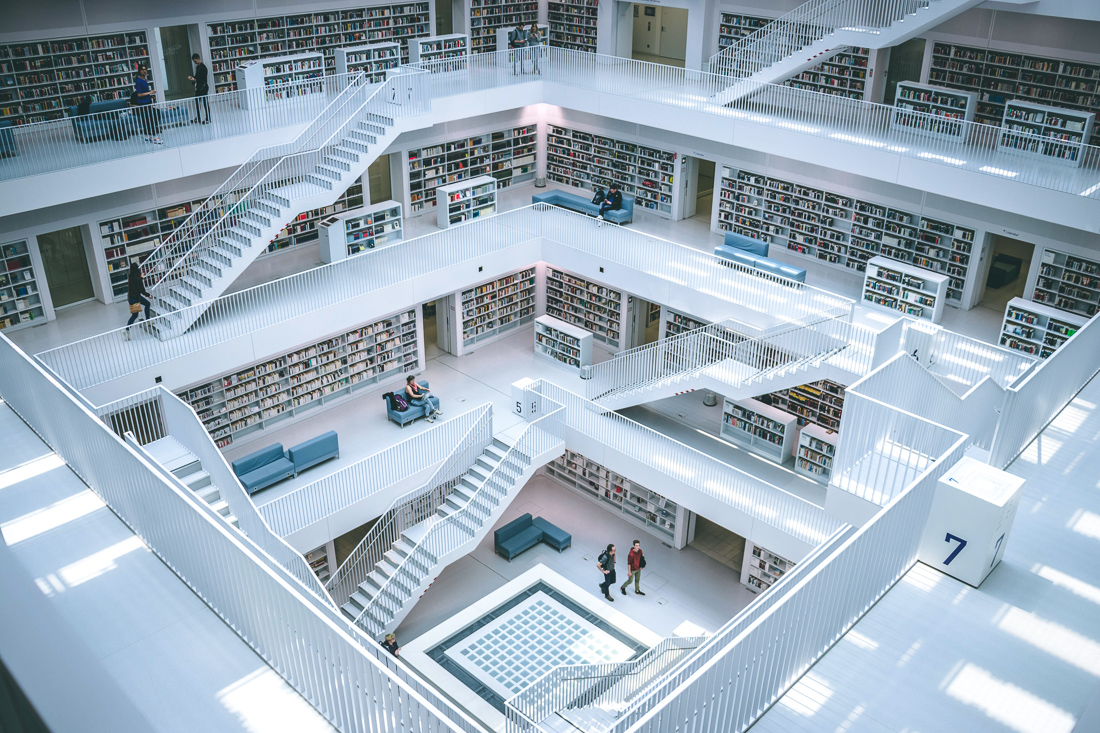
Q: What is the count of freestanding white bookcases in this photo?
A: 13